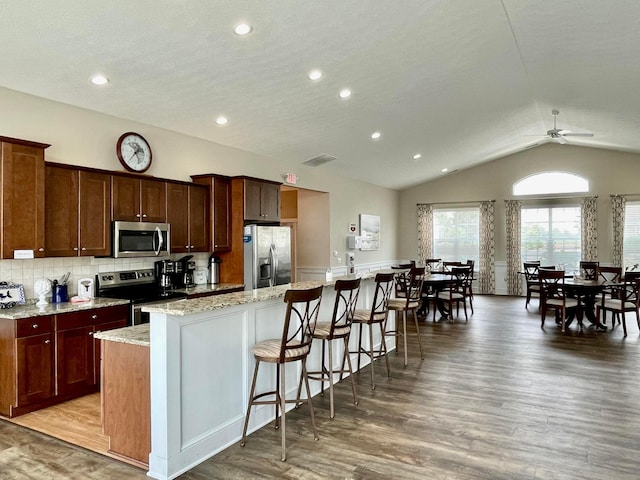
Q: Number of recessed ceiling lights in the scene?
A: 8